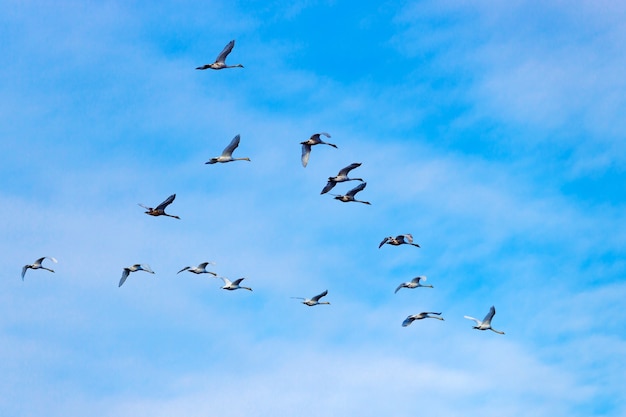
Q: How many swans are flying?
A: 15